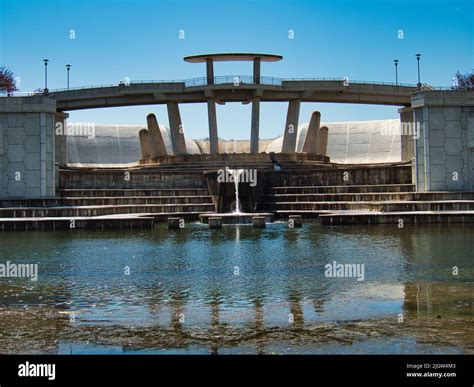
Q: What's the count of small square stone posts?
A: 4